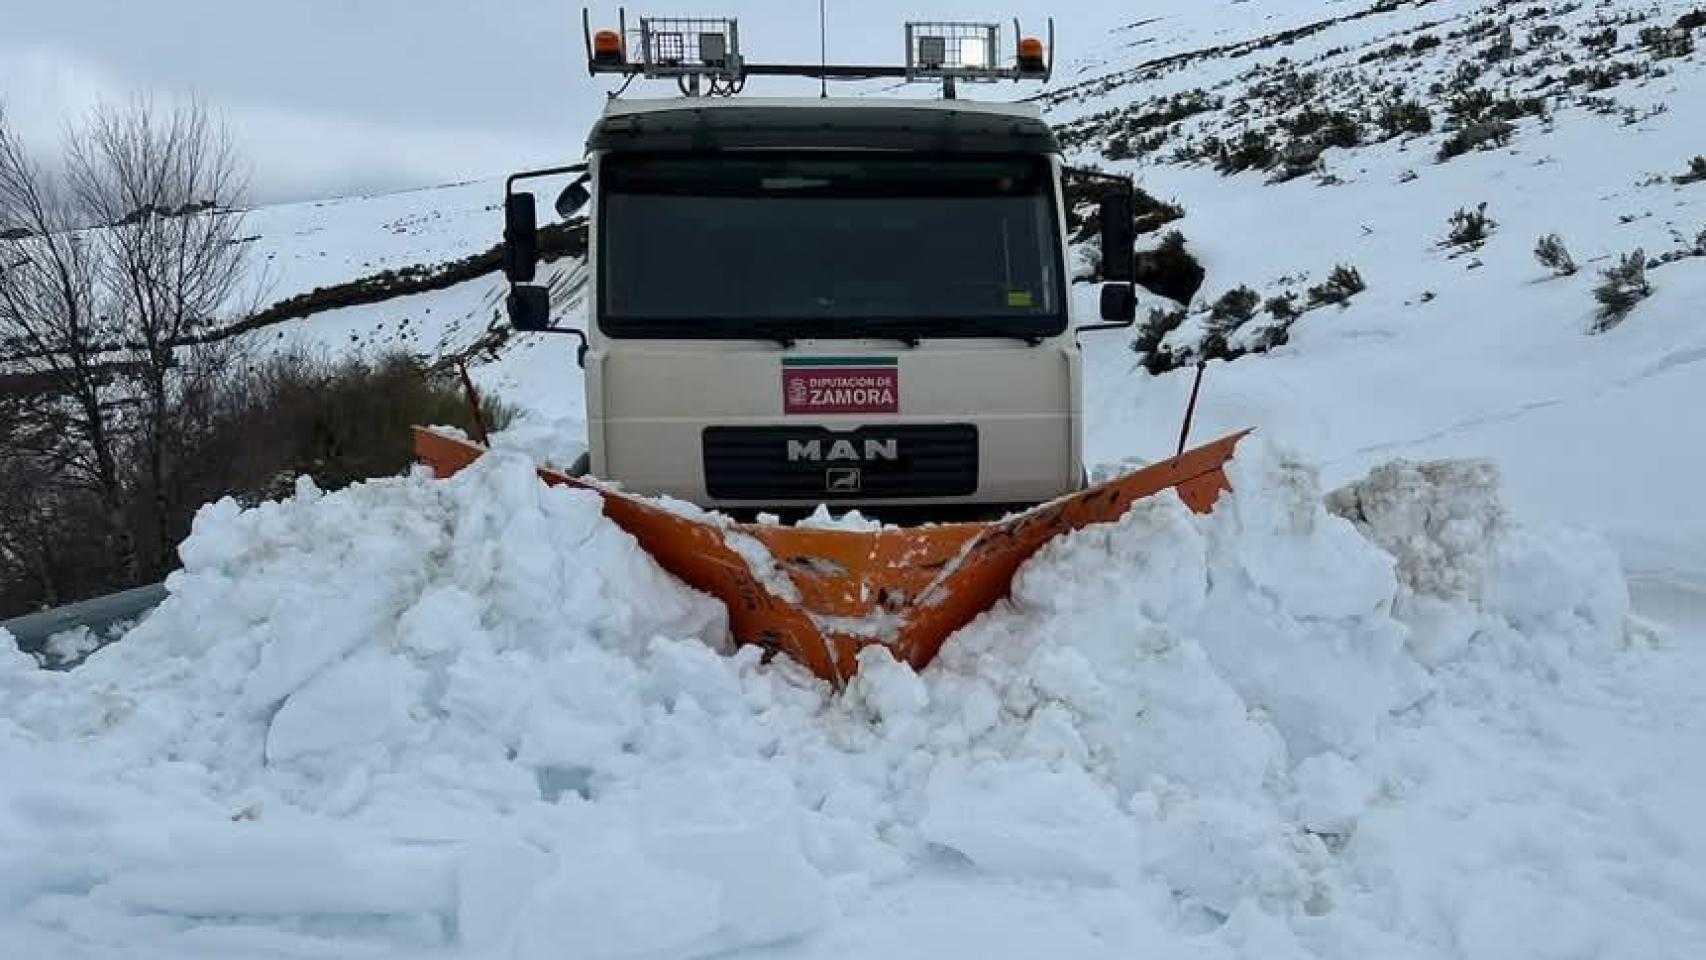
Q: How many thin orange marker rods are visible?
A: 2